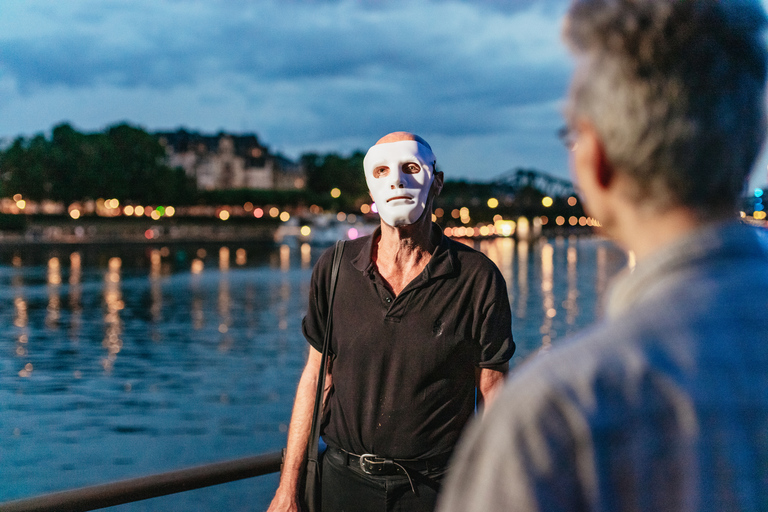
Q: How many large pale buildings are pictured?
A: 1